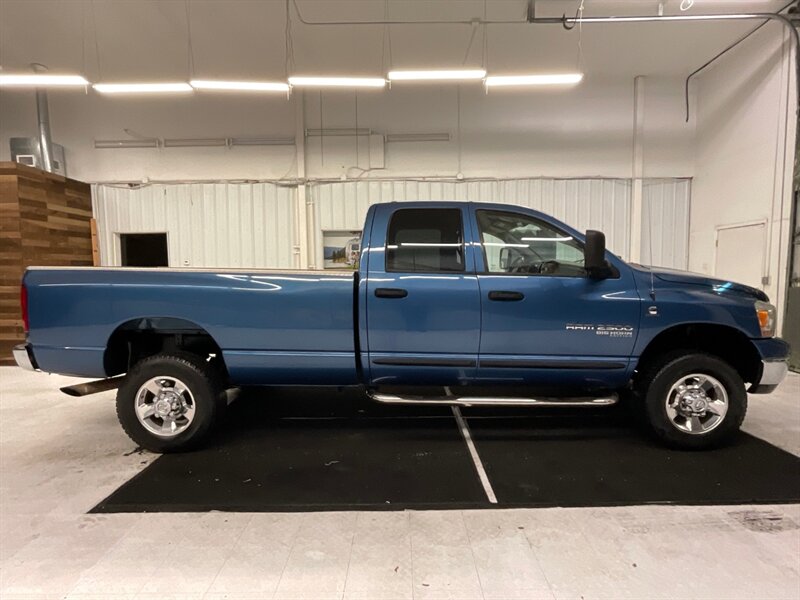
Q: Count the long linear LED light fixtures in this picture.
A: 6